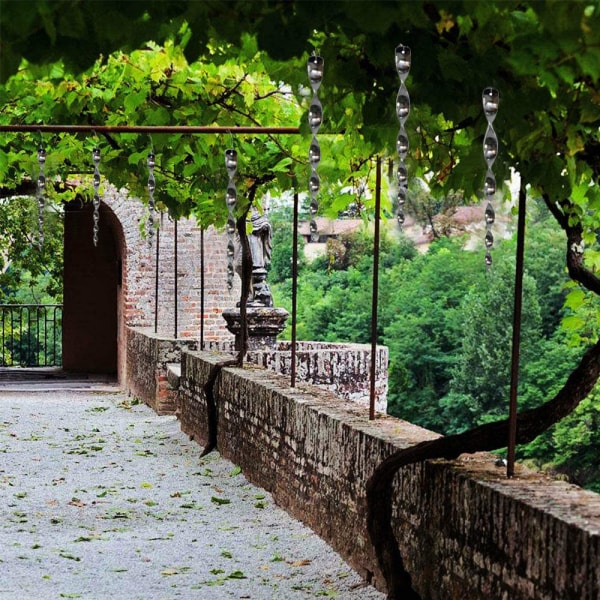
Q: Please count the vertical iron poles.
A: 6